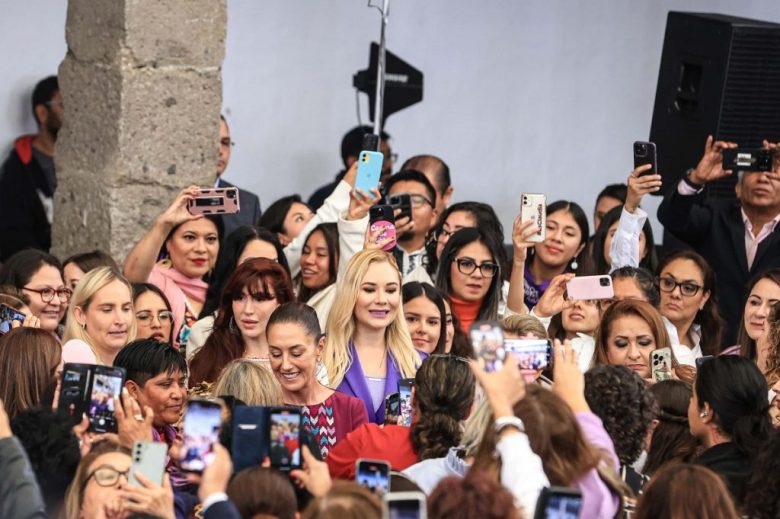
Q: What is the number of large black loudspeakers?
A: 1